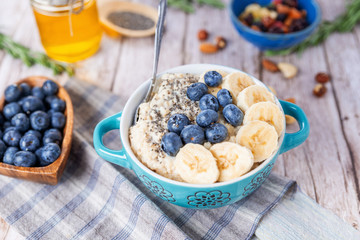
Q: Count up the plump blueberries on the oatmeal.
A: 10